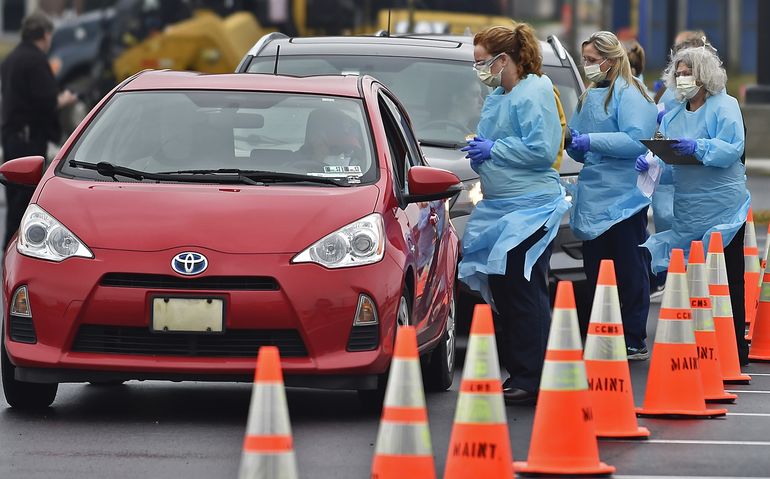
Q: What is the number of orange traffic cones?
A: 11